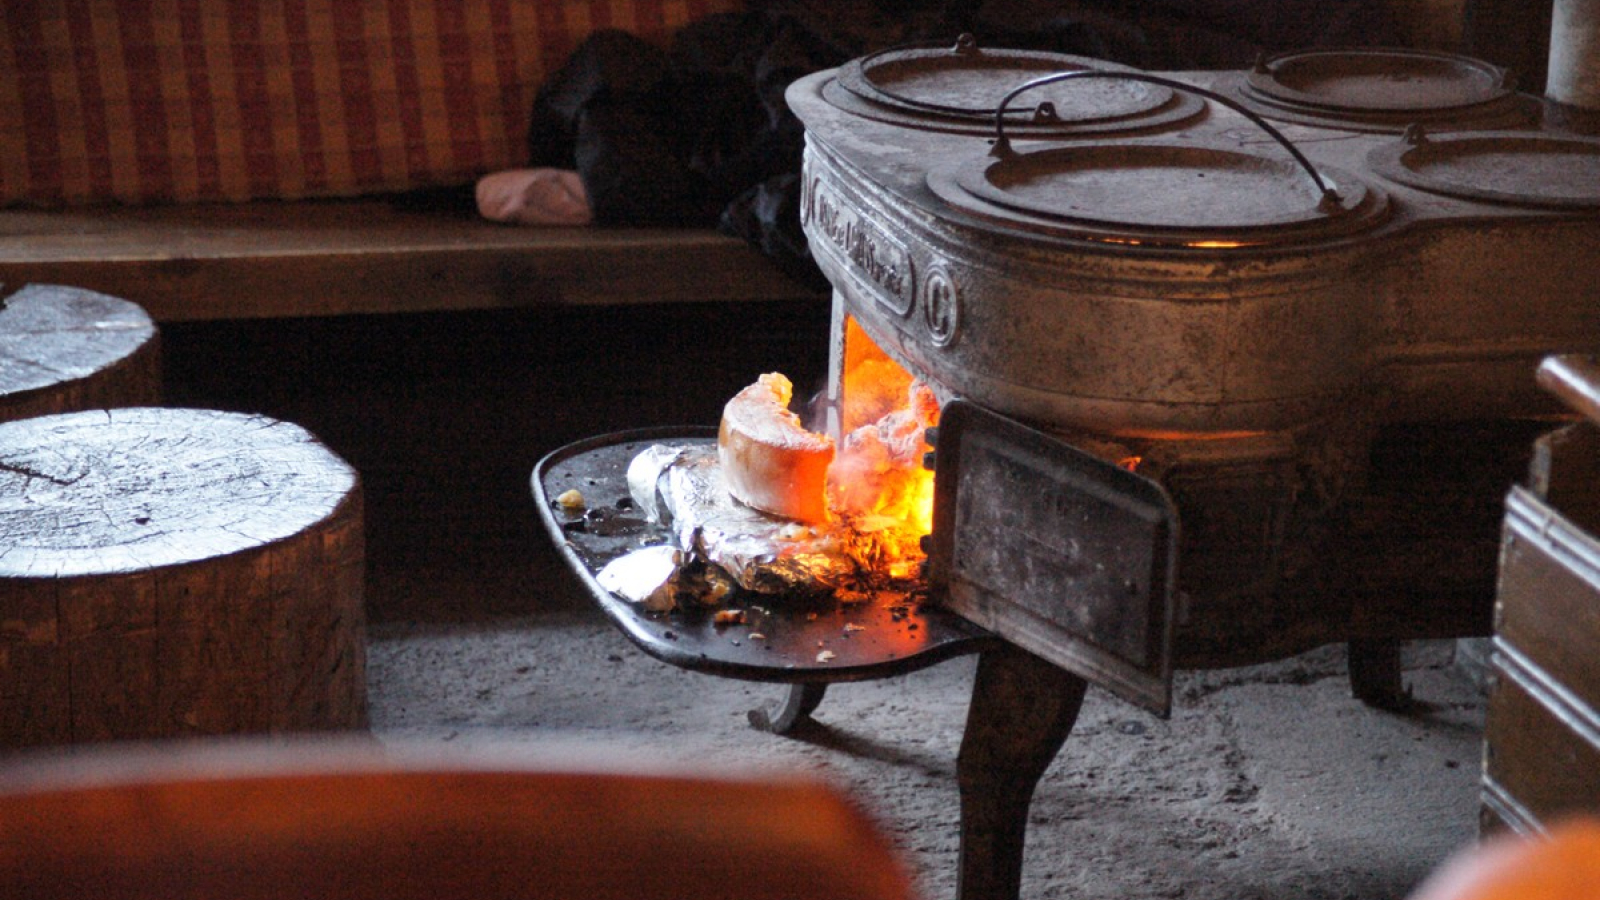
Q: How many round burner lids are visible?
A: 4